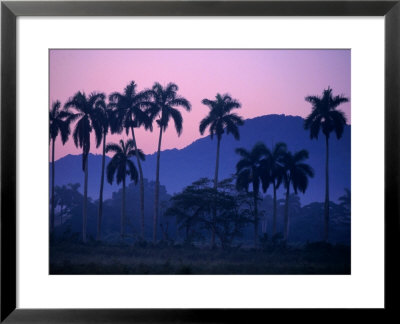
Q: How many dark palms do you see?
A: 11